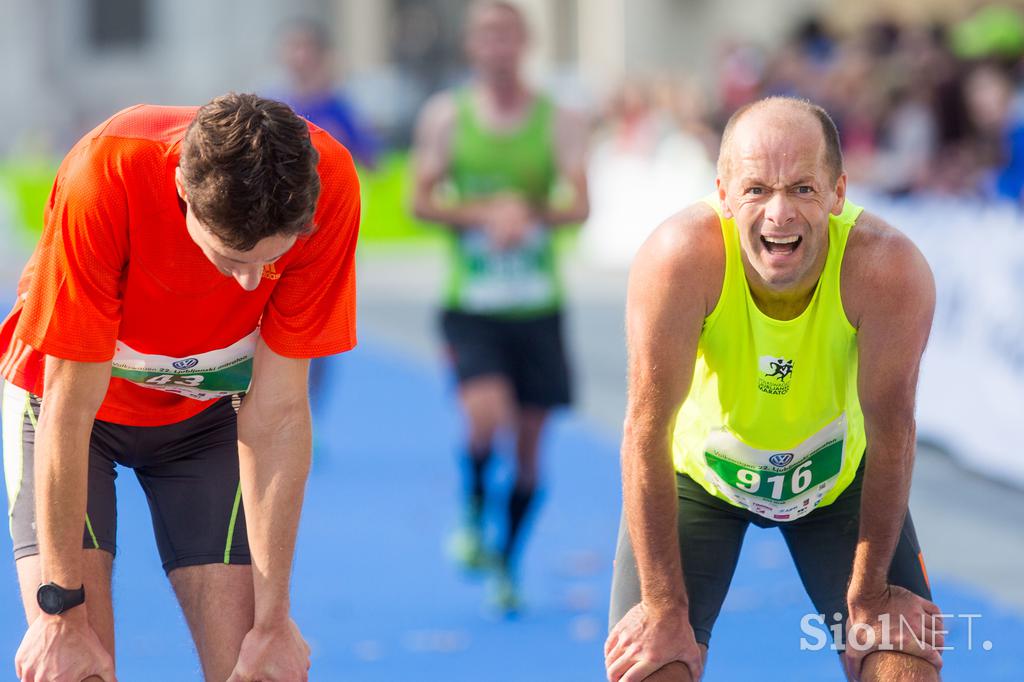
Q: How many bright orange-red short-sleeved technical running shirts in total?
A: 1